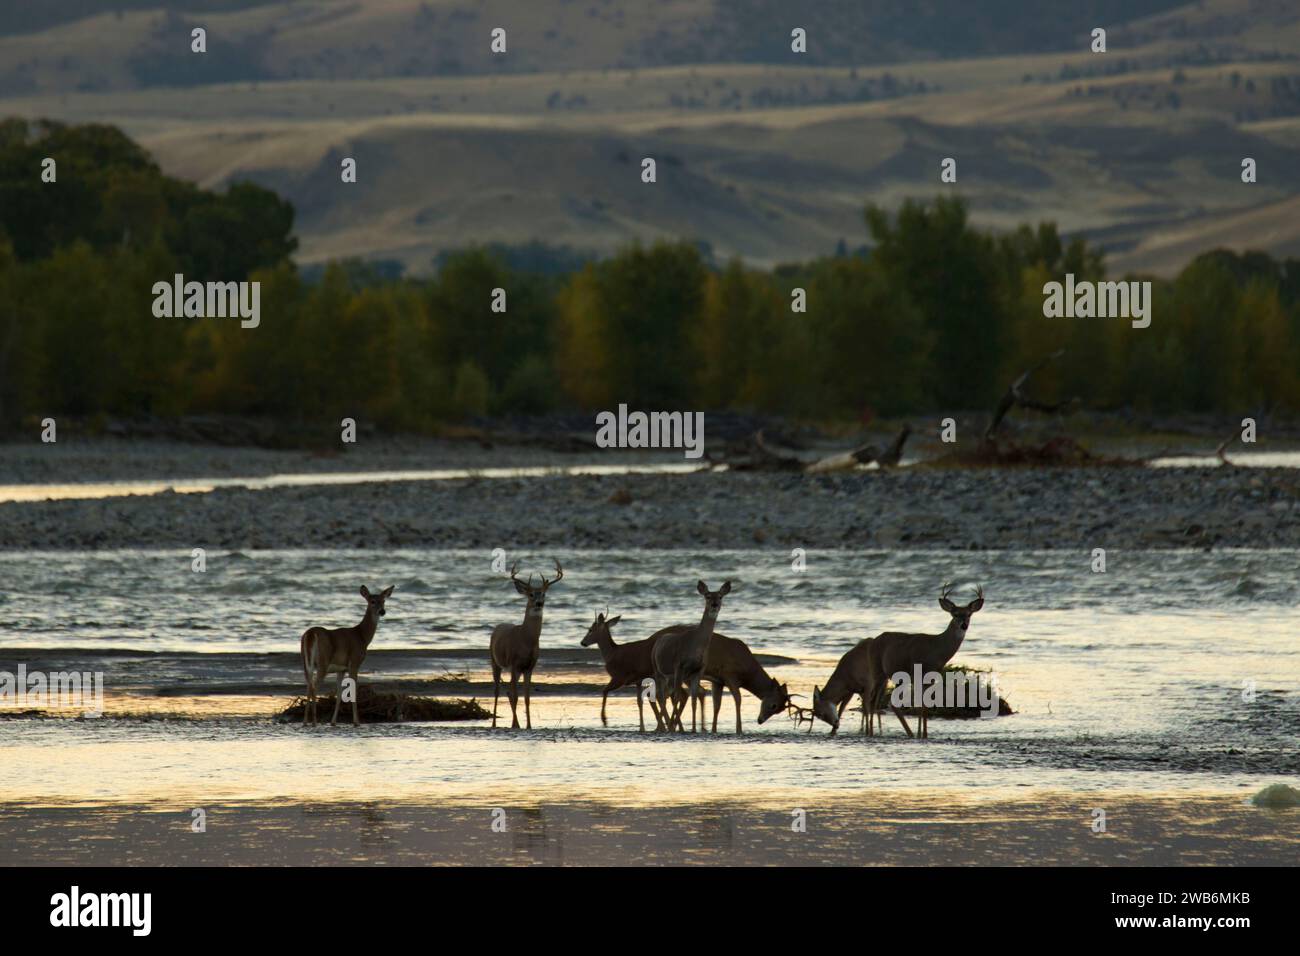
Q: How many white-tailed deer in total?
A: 7